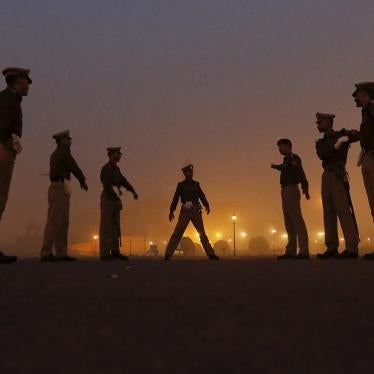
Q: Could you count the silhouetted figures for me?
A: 7